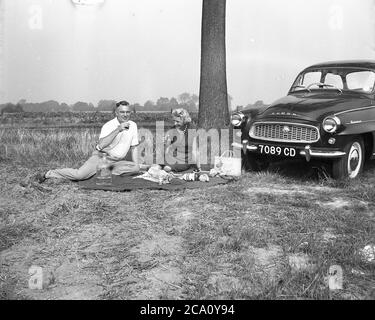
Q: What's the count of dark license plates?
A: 1